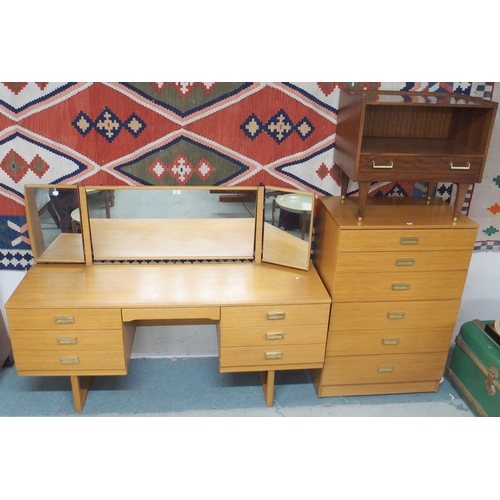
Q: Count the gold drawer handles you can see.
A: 14